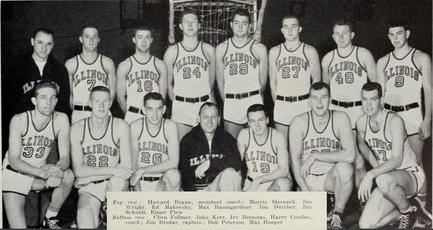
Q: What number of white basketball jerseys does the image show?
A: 13